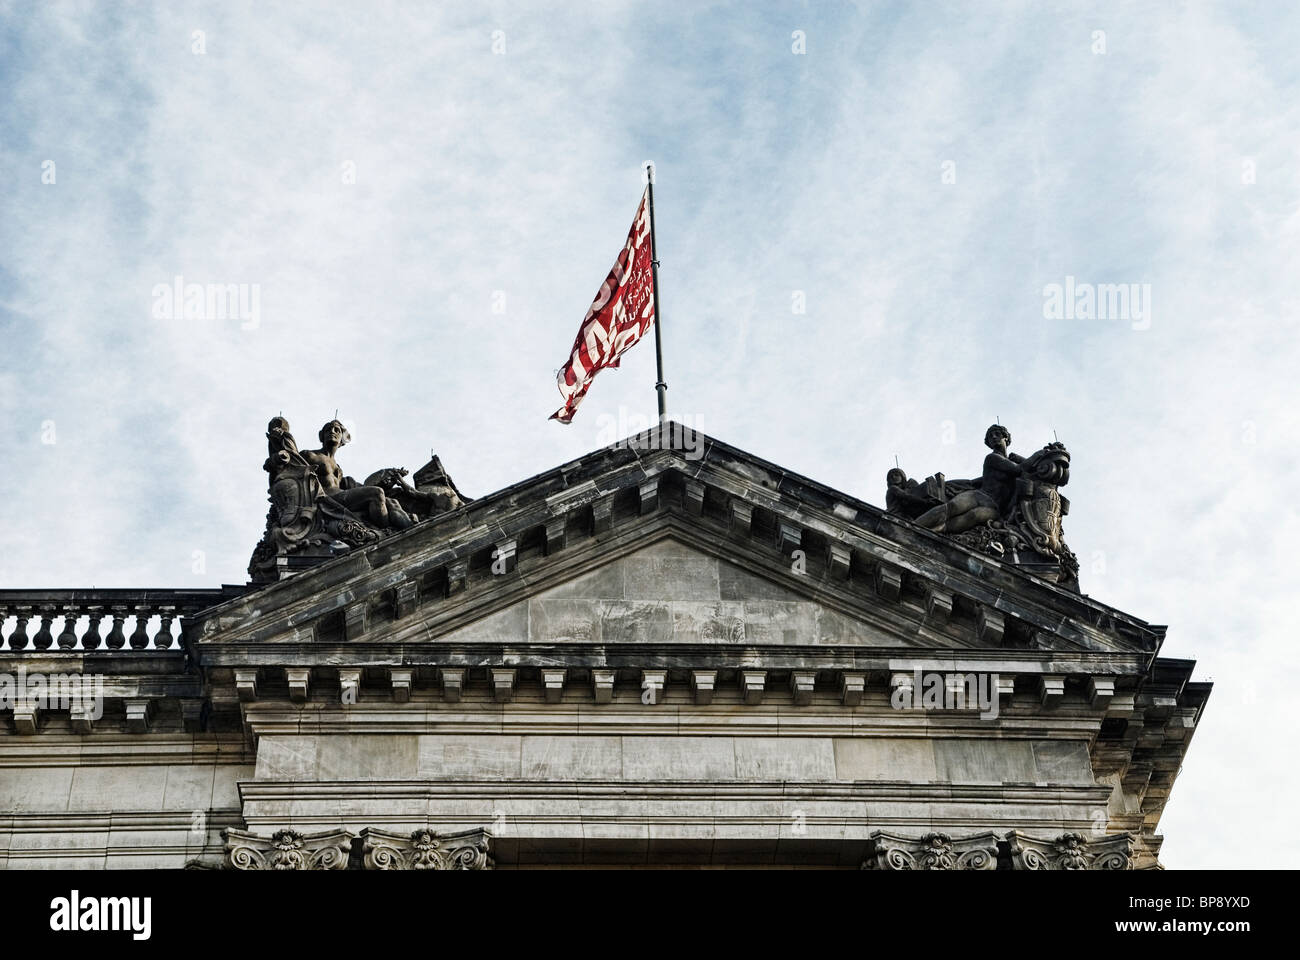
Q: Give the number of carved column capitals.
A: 4